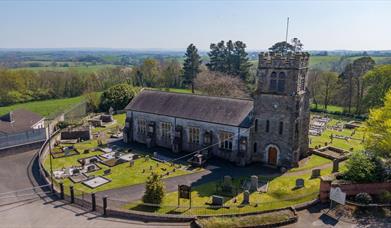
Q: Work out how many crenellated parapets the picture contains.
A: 1